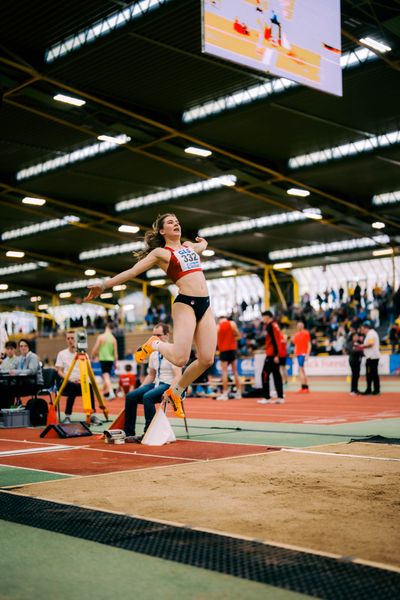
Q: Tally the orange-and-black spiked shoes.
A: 2